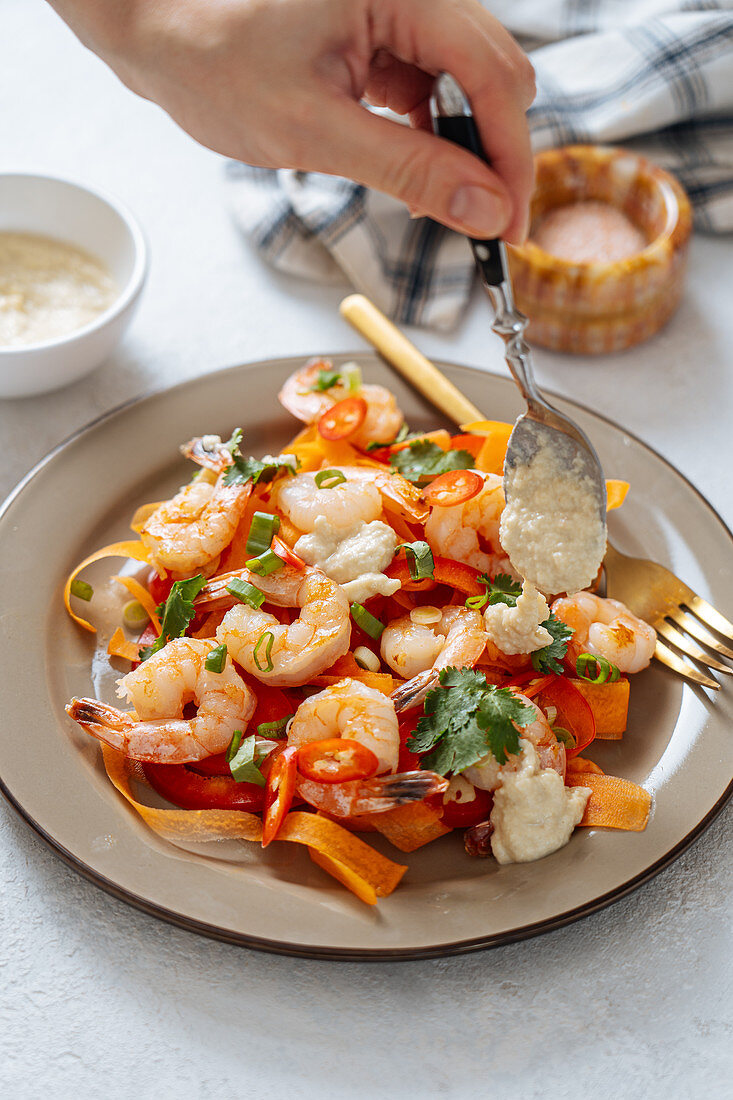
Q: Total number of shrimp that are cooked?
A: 10